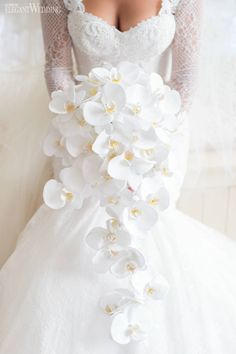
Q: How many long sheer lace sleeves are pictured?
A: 2